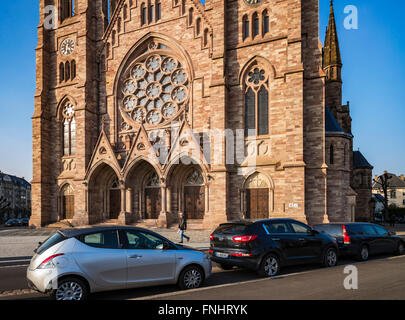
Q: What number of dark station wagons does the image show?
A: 1